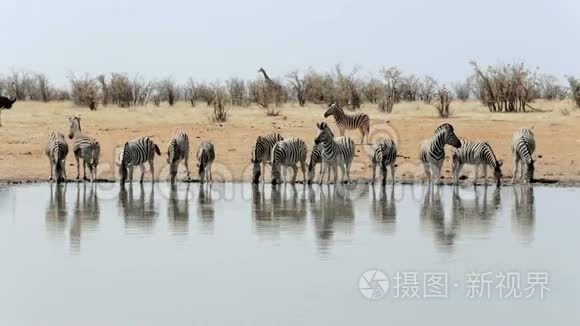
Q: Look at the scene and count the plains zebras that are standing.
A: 14